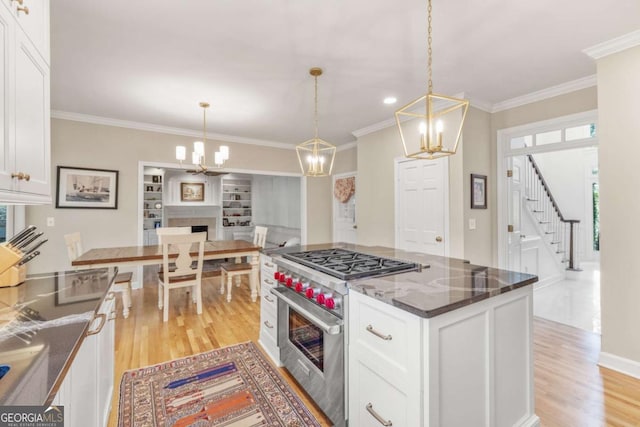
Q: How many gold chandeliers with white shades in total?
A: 1